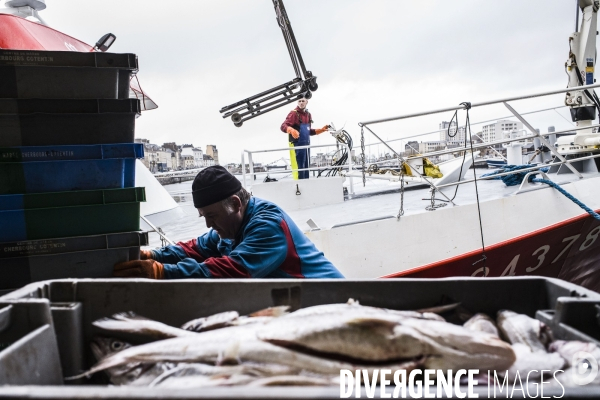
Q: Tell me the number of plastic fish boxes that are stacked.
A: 5